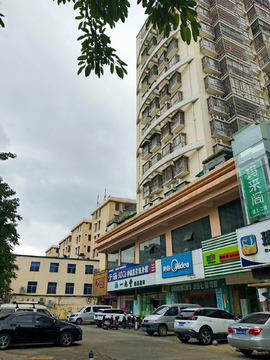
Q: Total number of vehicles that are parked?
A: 7